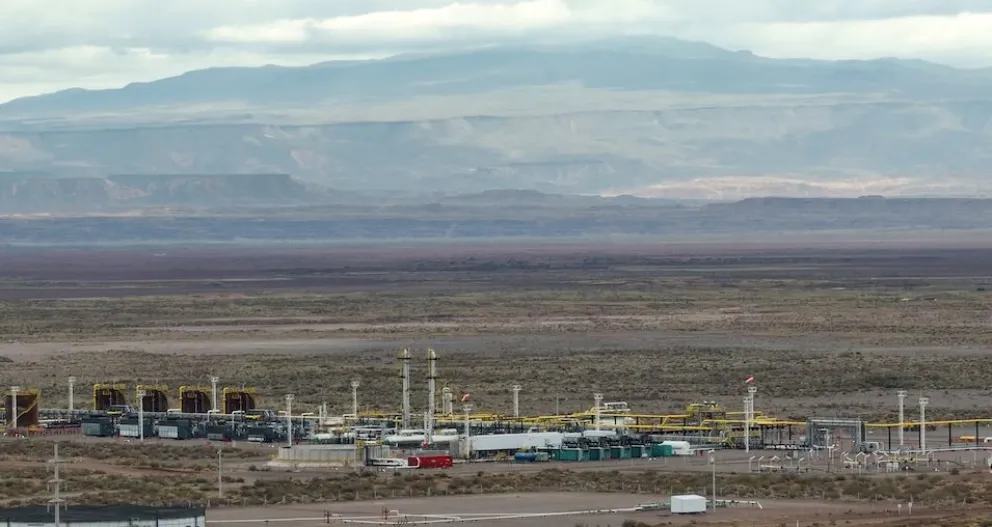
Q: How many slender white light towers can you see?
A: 13